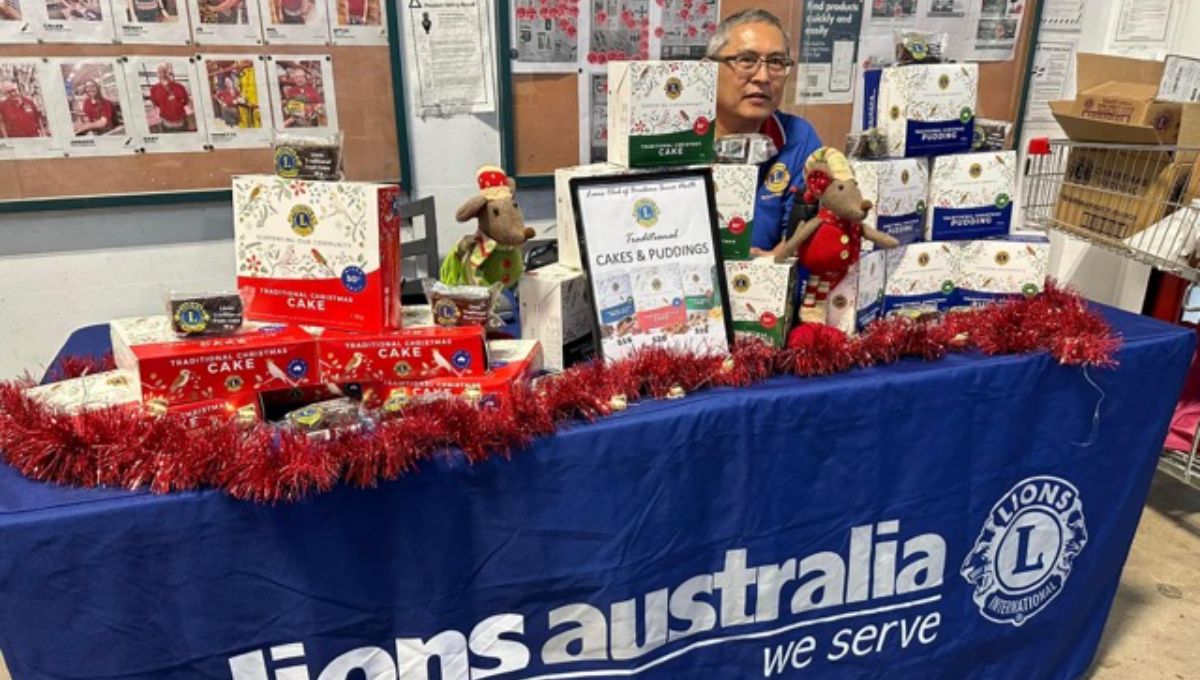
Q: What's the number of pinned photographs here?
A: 11